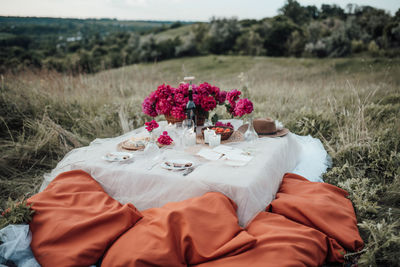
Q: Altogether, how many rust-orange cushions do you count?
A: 4